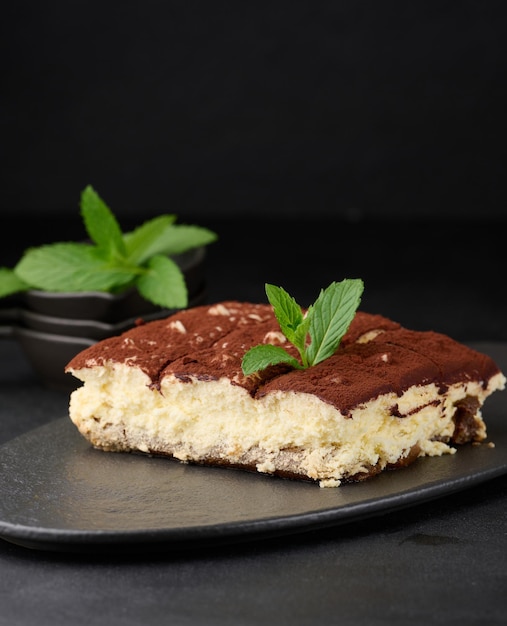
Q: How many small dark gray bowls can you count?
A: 3